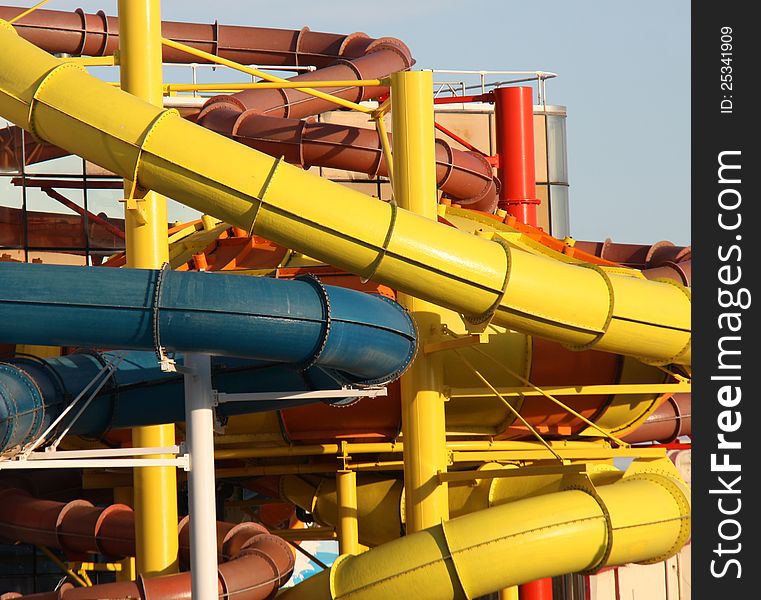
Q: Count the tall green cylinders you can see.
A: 0